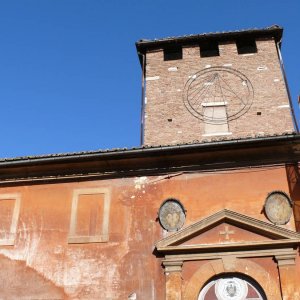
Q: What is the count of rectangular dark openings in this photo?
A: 3